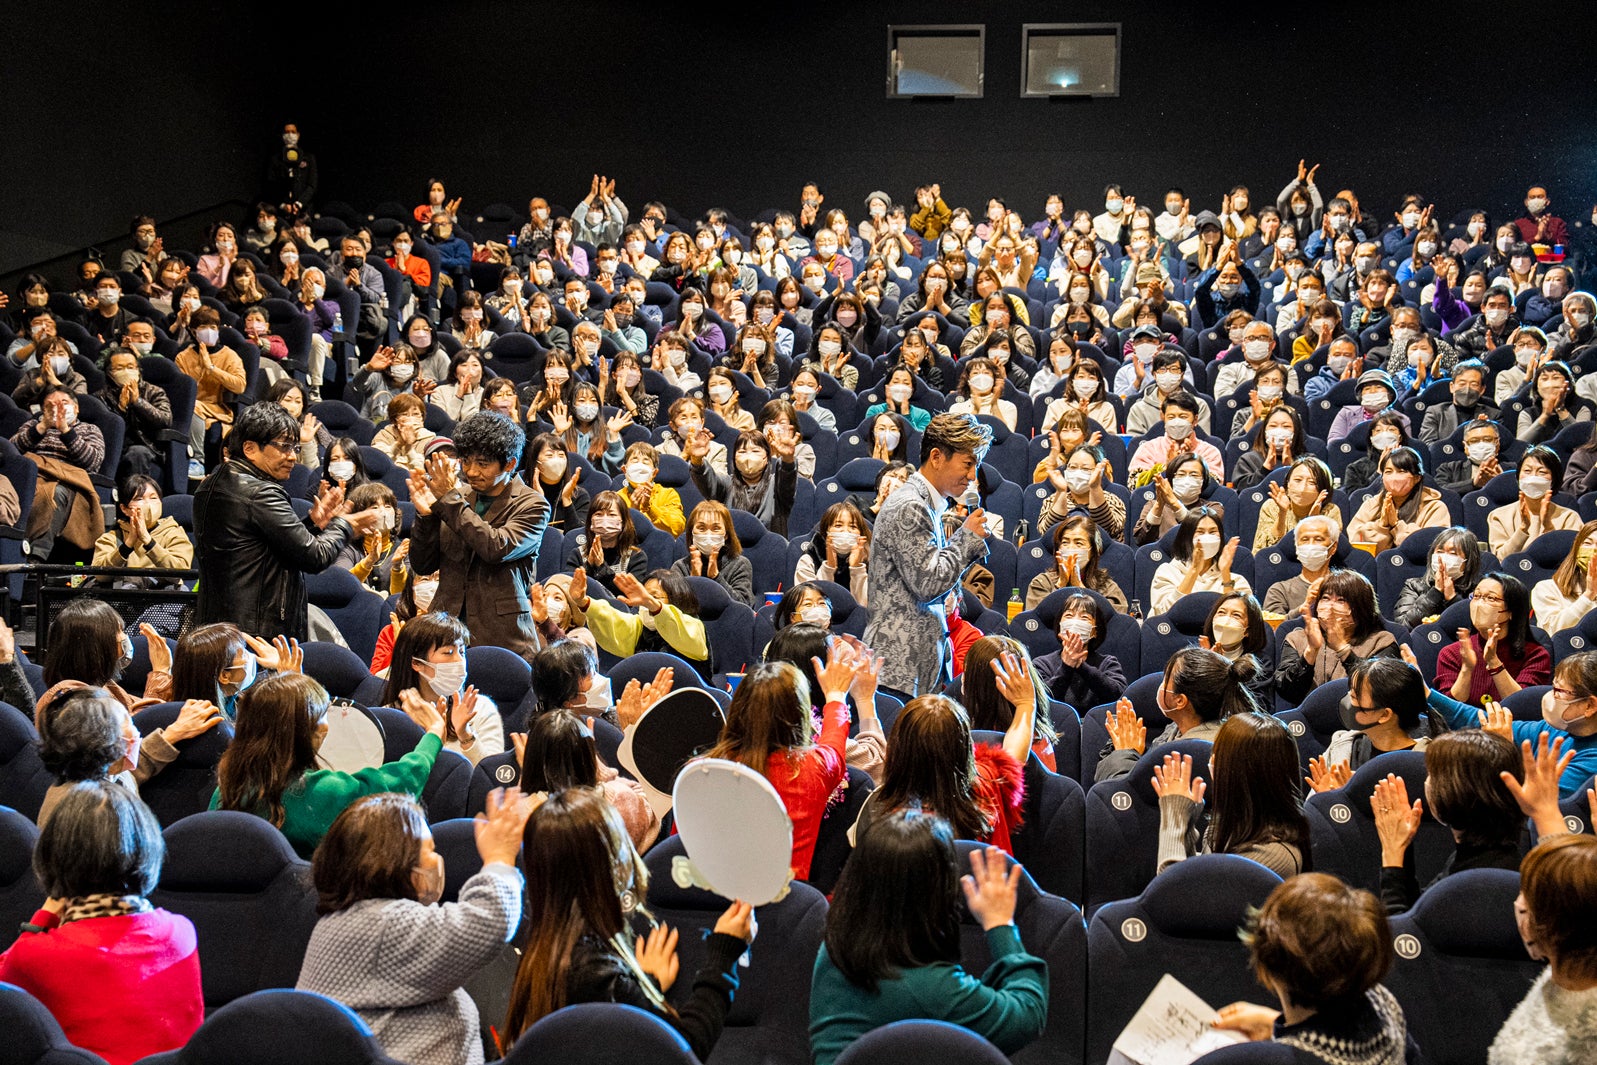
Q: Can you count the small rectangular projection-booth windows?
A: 2